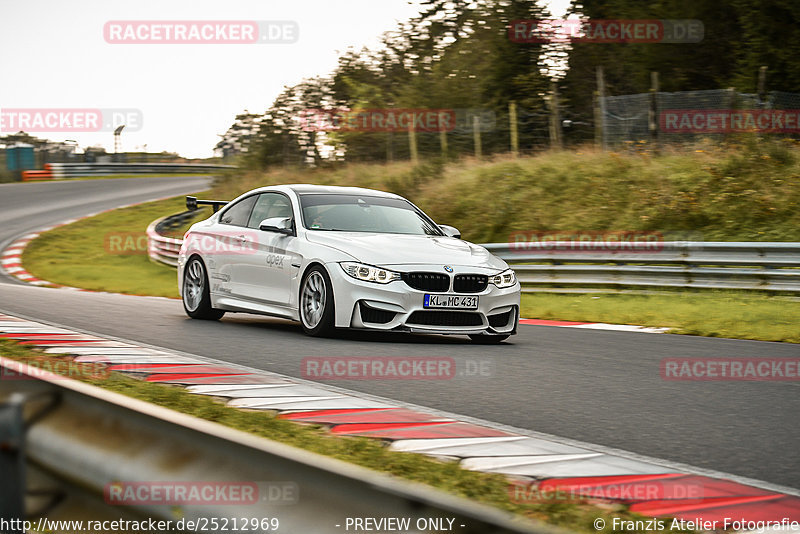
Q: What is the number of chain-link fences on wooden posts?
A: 1